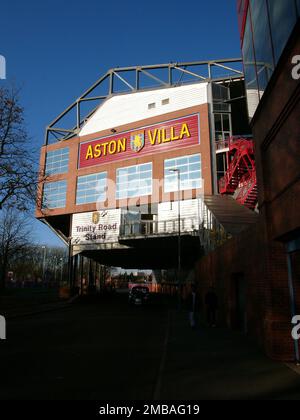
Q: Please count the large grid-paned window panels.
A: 5